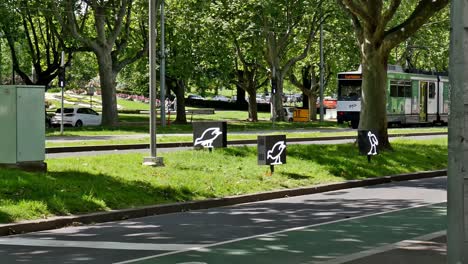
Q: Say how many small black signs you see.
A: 3